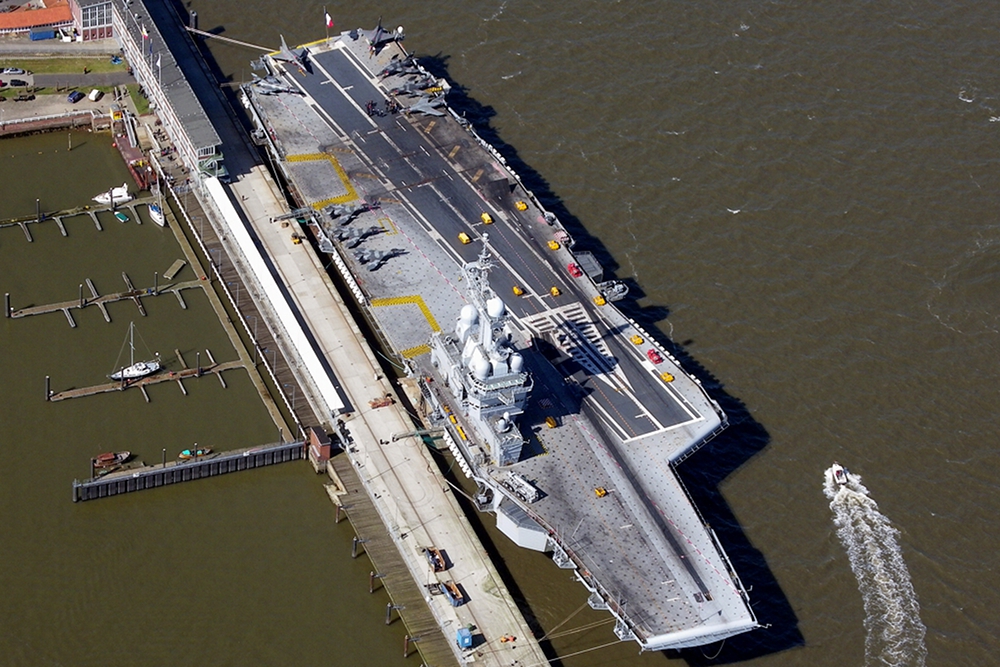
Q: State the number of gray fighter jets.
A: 9